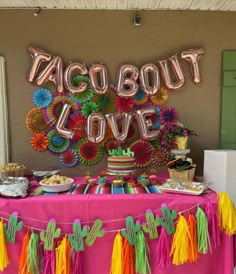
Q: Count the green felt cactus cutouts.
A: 7